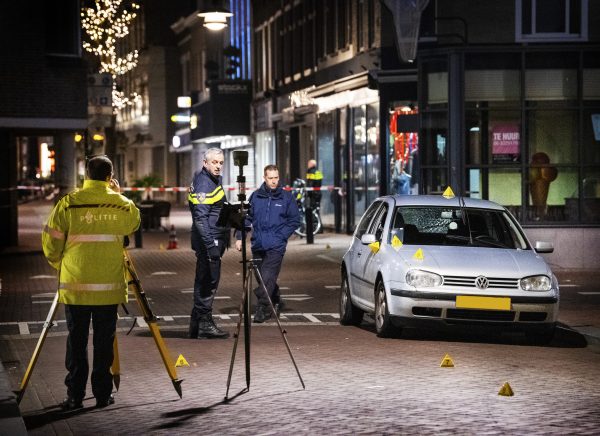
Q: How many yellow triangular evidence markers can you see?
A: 7